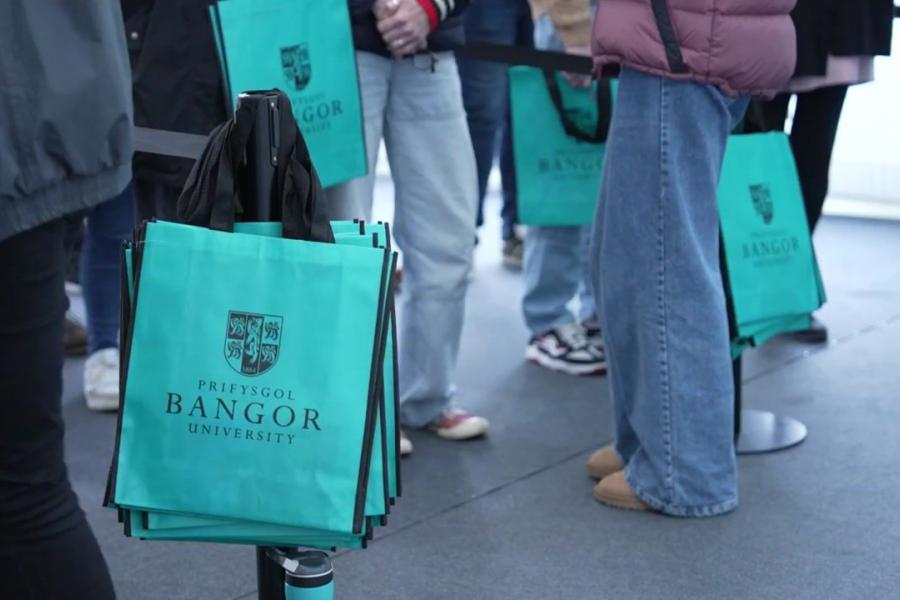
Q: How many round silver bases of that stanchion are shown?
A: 1